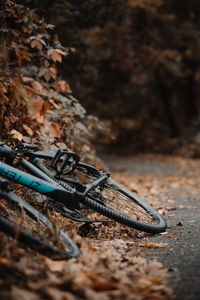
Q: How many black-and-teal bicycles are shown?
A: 1